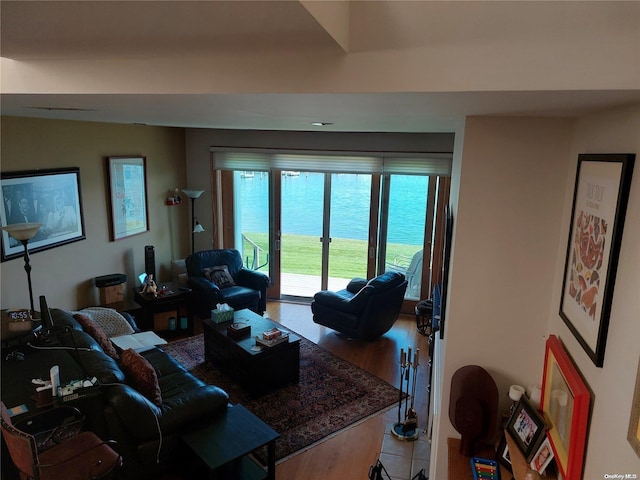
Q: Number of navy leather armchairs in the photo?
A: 2